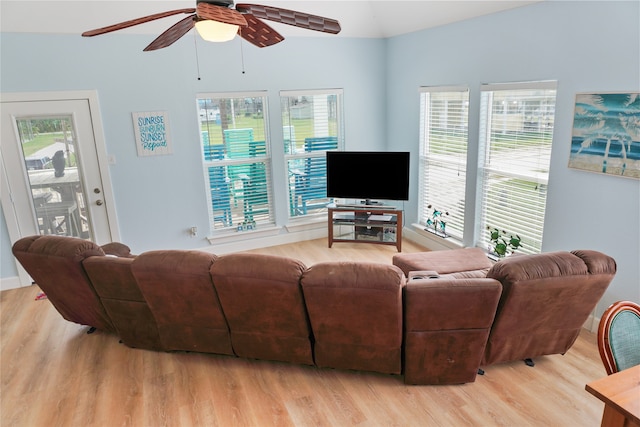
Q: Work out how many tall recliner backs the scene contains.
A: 5